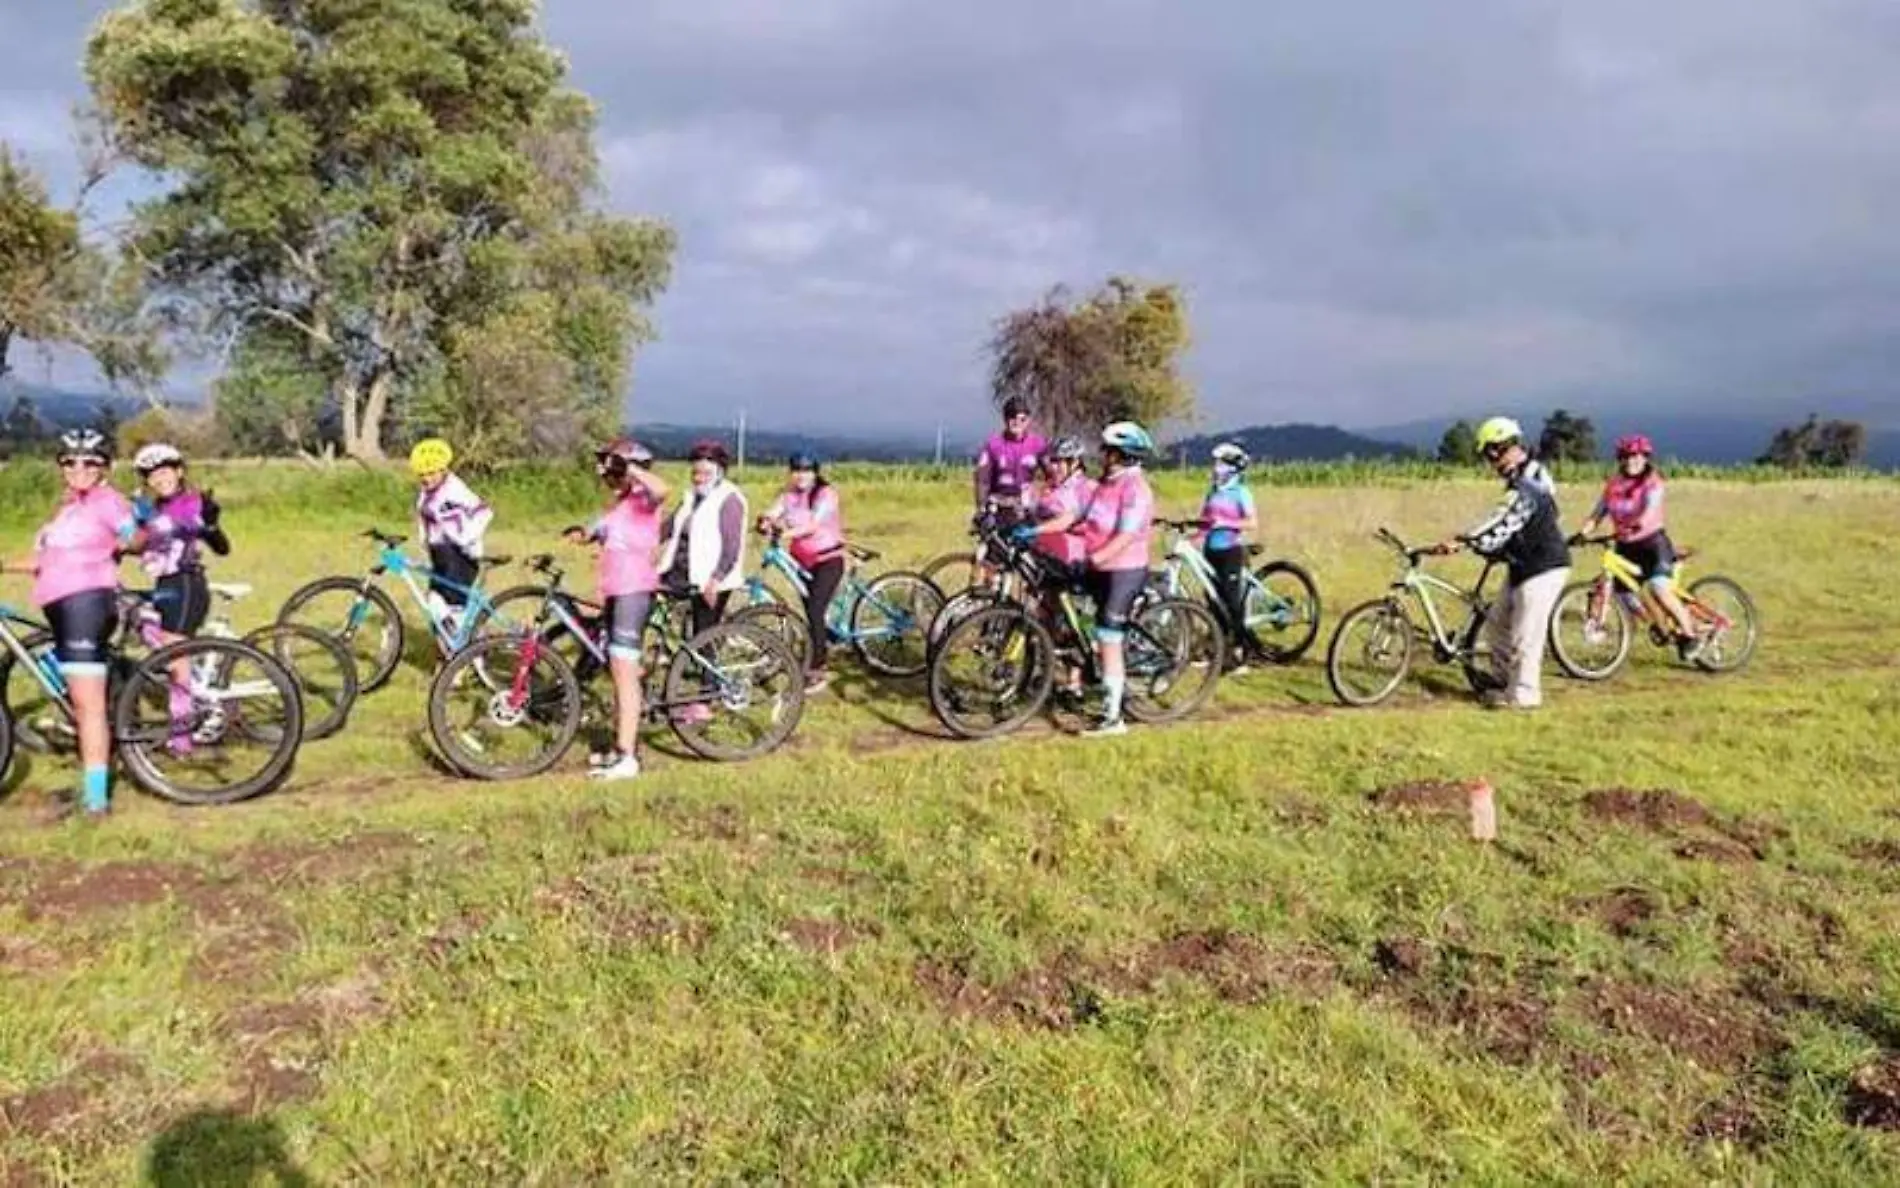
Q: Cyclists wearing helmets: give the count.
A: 12